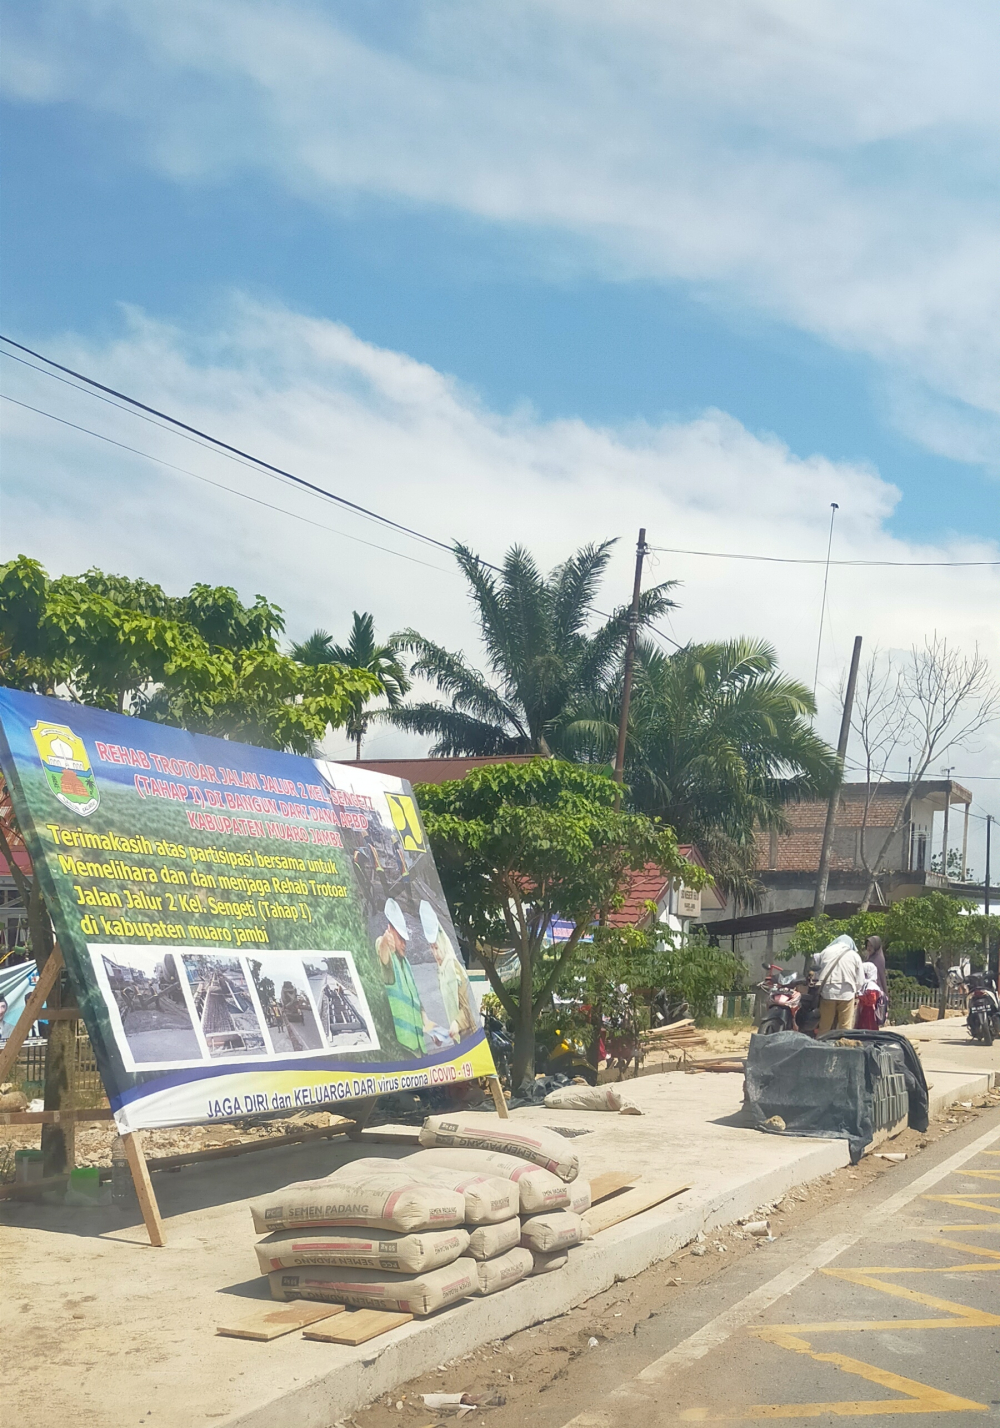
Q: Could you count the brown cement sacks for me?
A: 12